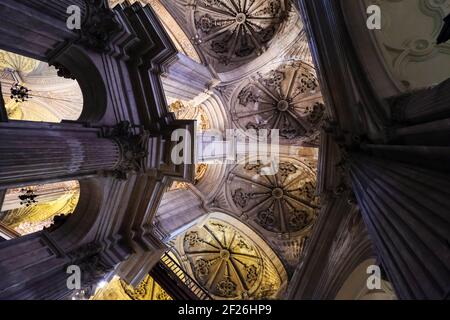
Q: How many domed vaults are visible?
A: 4